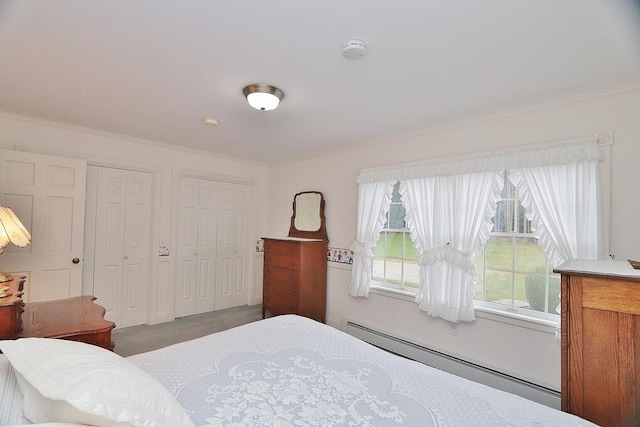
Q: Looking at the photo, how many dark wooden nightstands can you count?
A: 1